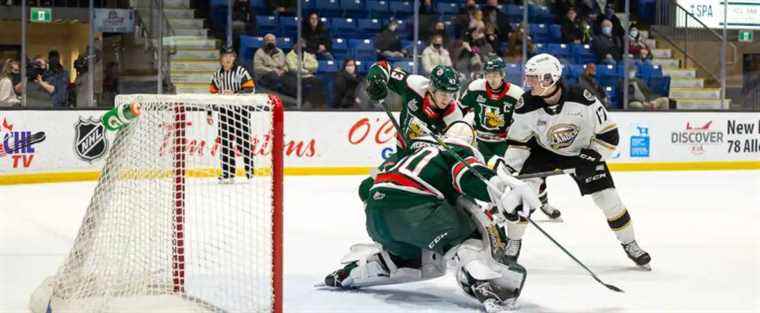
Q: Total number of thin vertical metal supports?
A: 9